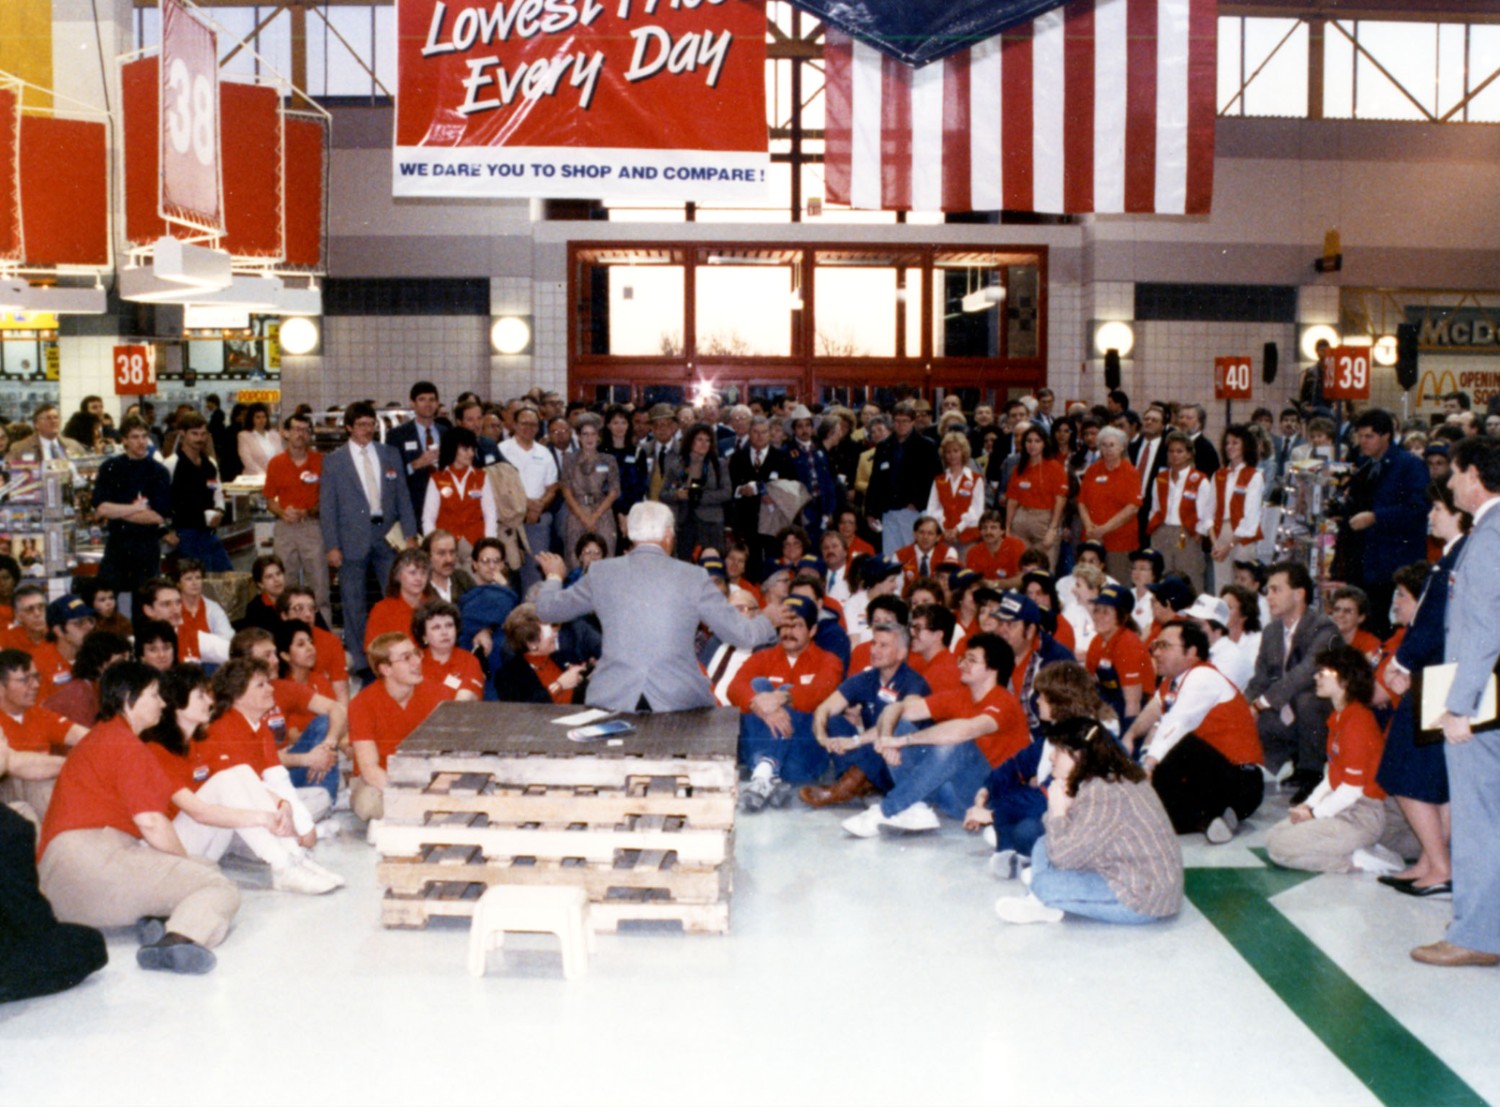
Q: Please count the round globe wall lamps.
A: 5